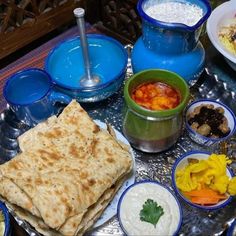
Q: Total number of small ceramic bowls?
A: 3